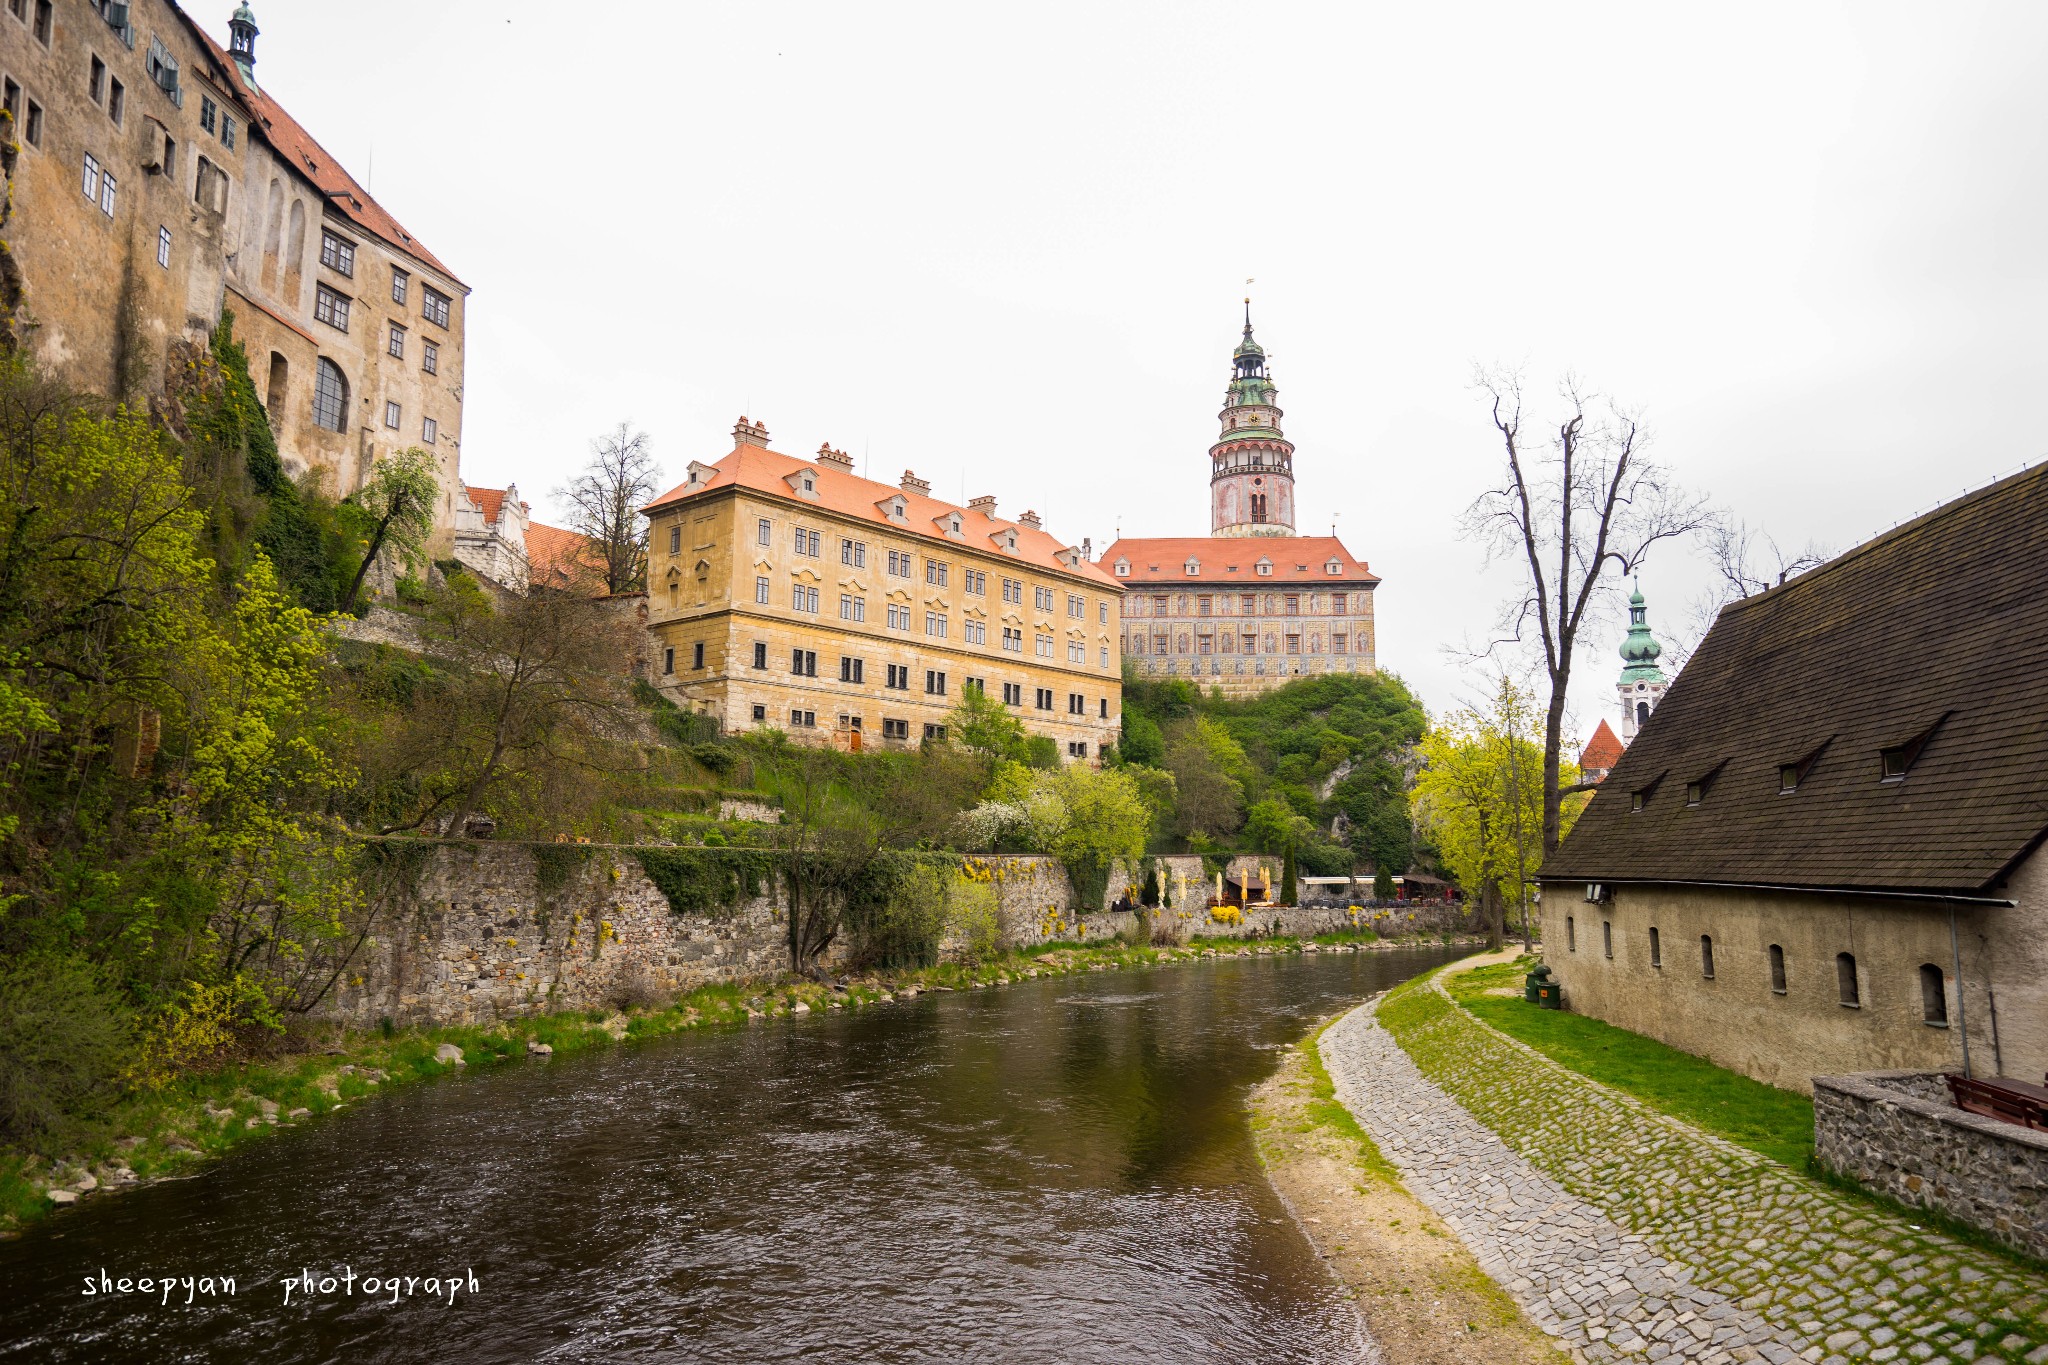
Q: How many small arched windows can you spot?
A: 7